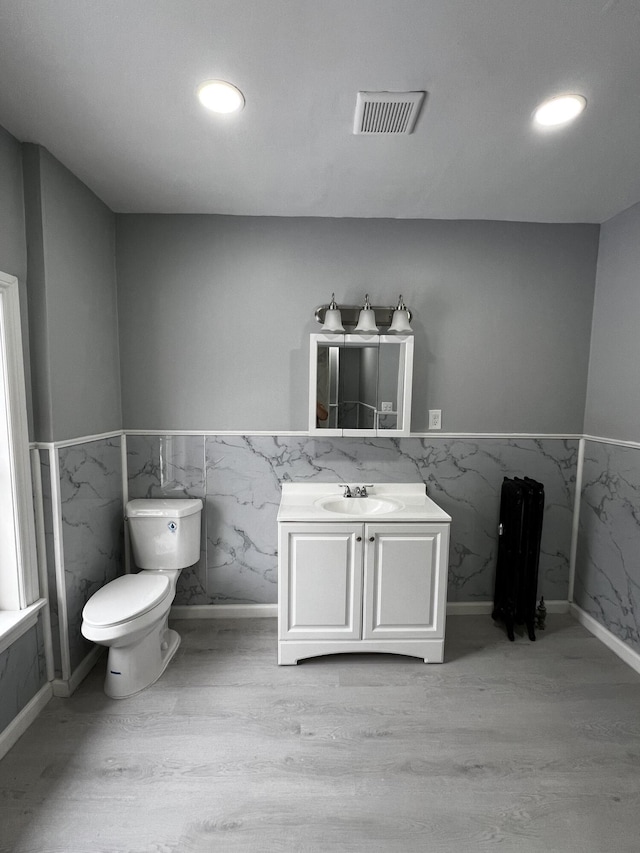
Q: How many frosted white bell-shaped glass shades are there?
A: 3